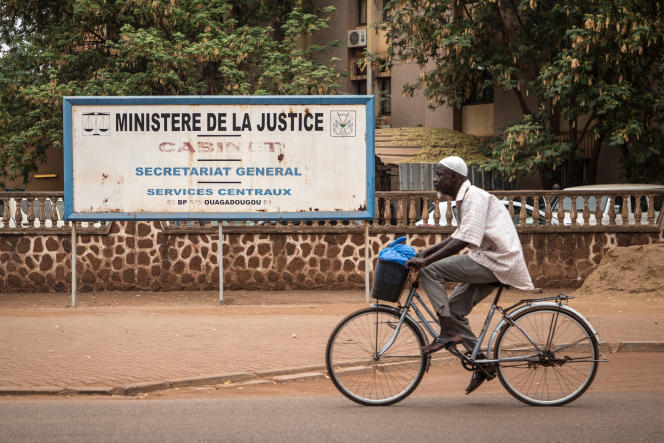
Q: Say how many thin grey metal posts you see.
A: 3